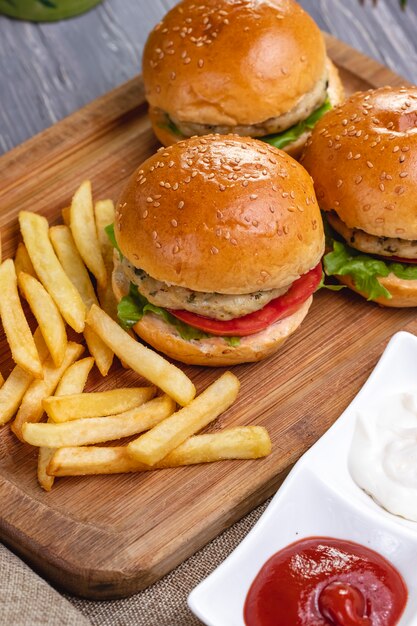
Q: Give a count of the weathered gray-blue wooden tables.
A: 1